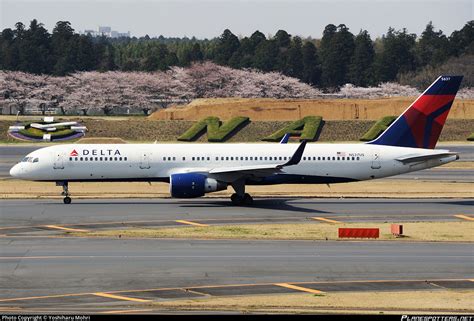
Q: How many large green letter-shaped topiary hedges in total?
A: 3